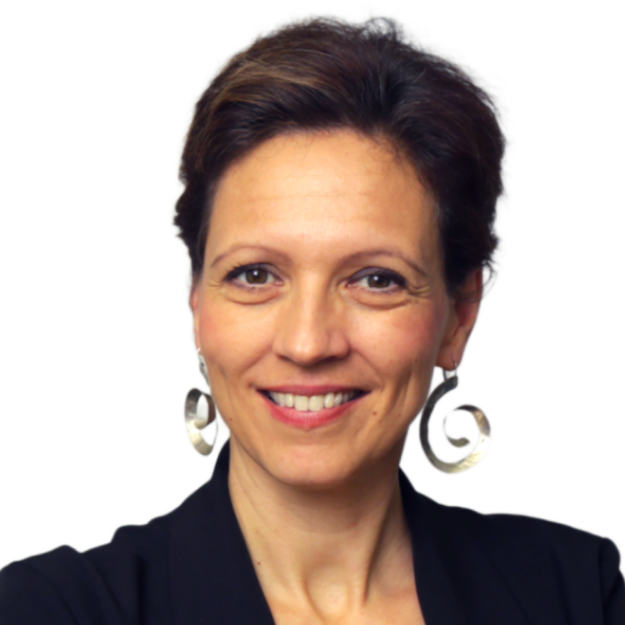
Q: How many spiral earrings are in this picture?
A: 2